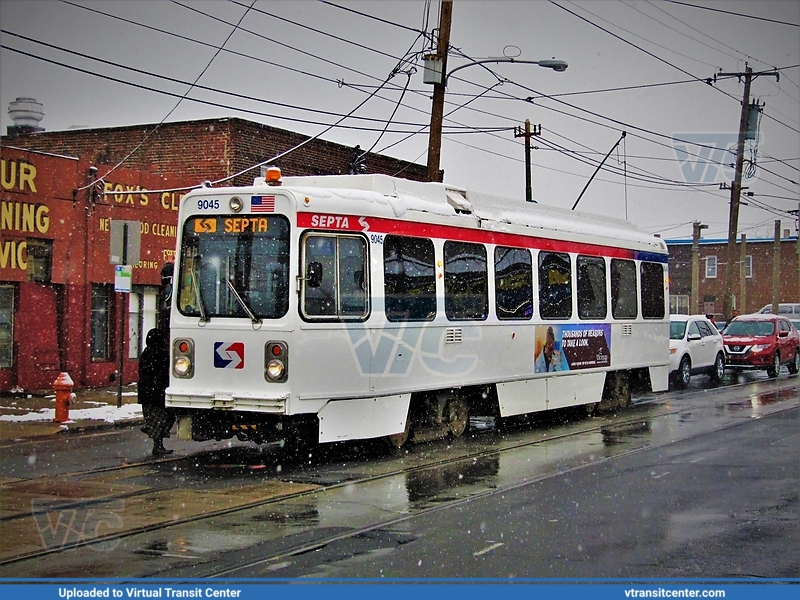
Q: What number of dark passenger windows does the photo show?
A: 7